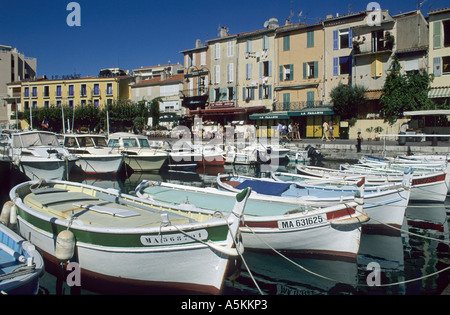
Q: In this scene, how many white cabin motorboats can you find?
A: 3